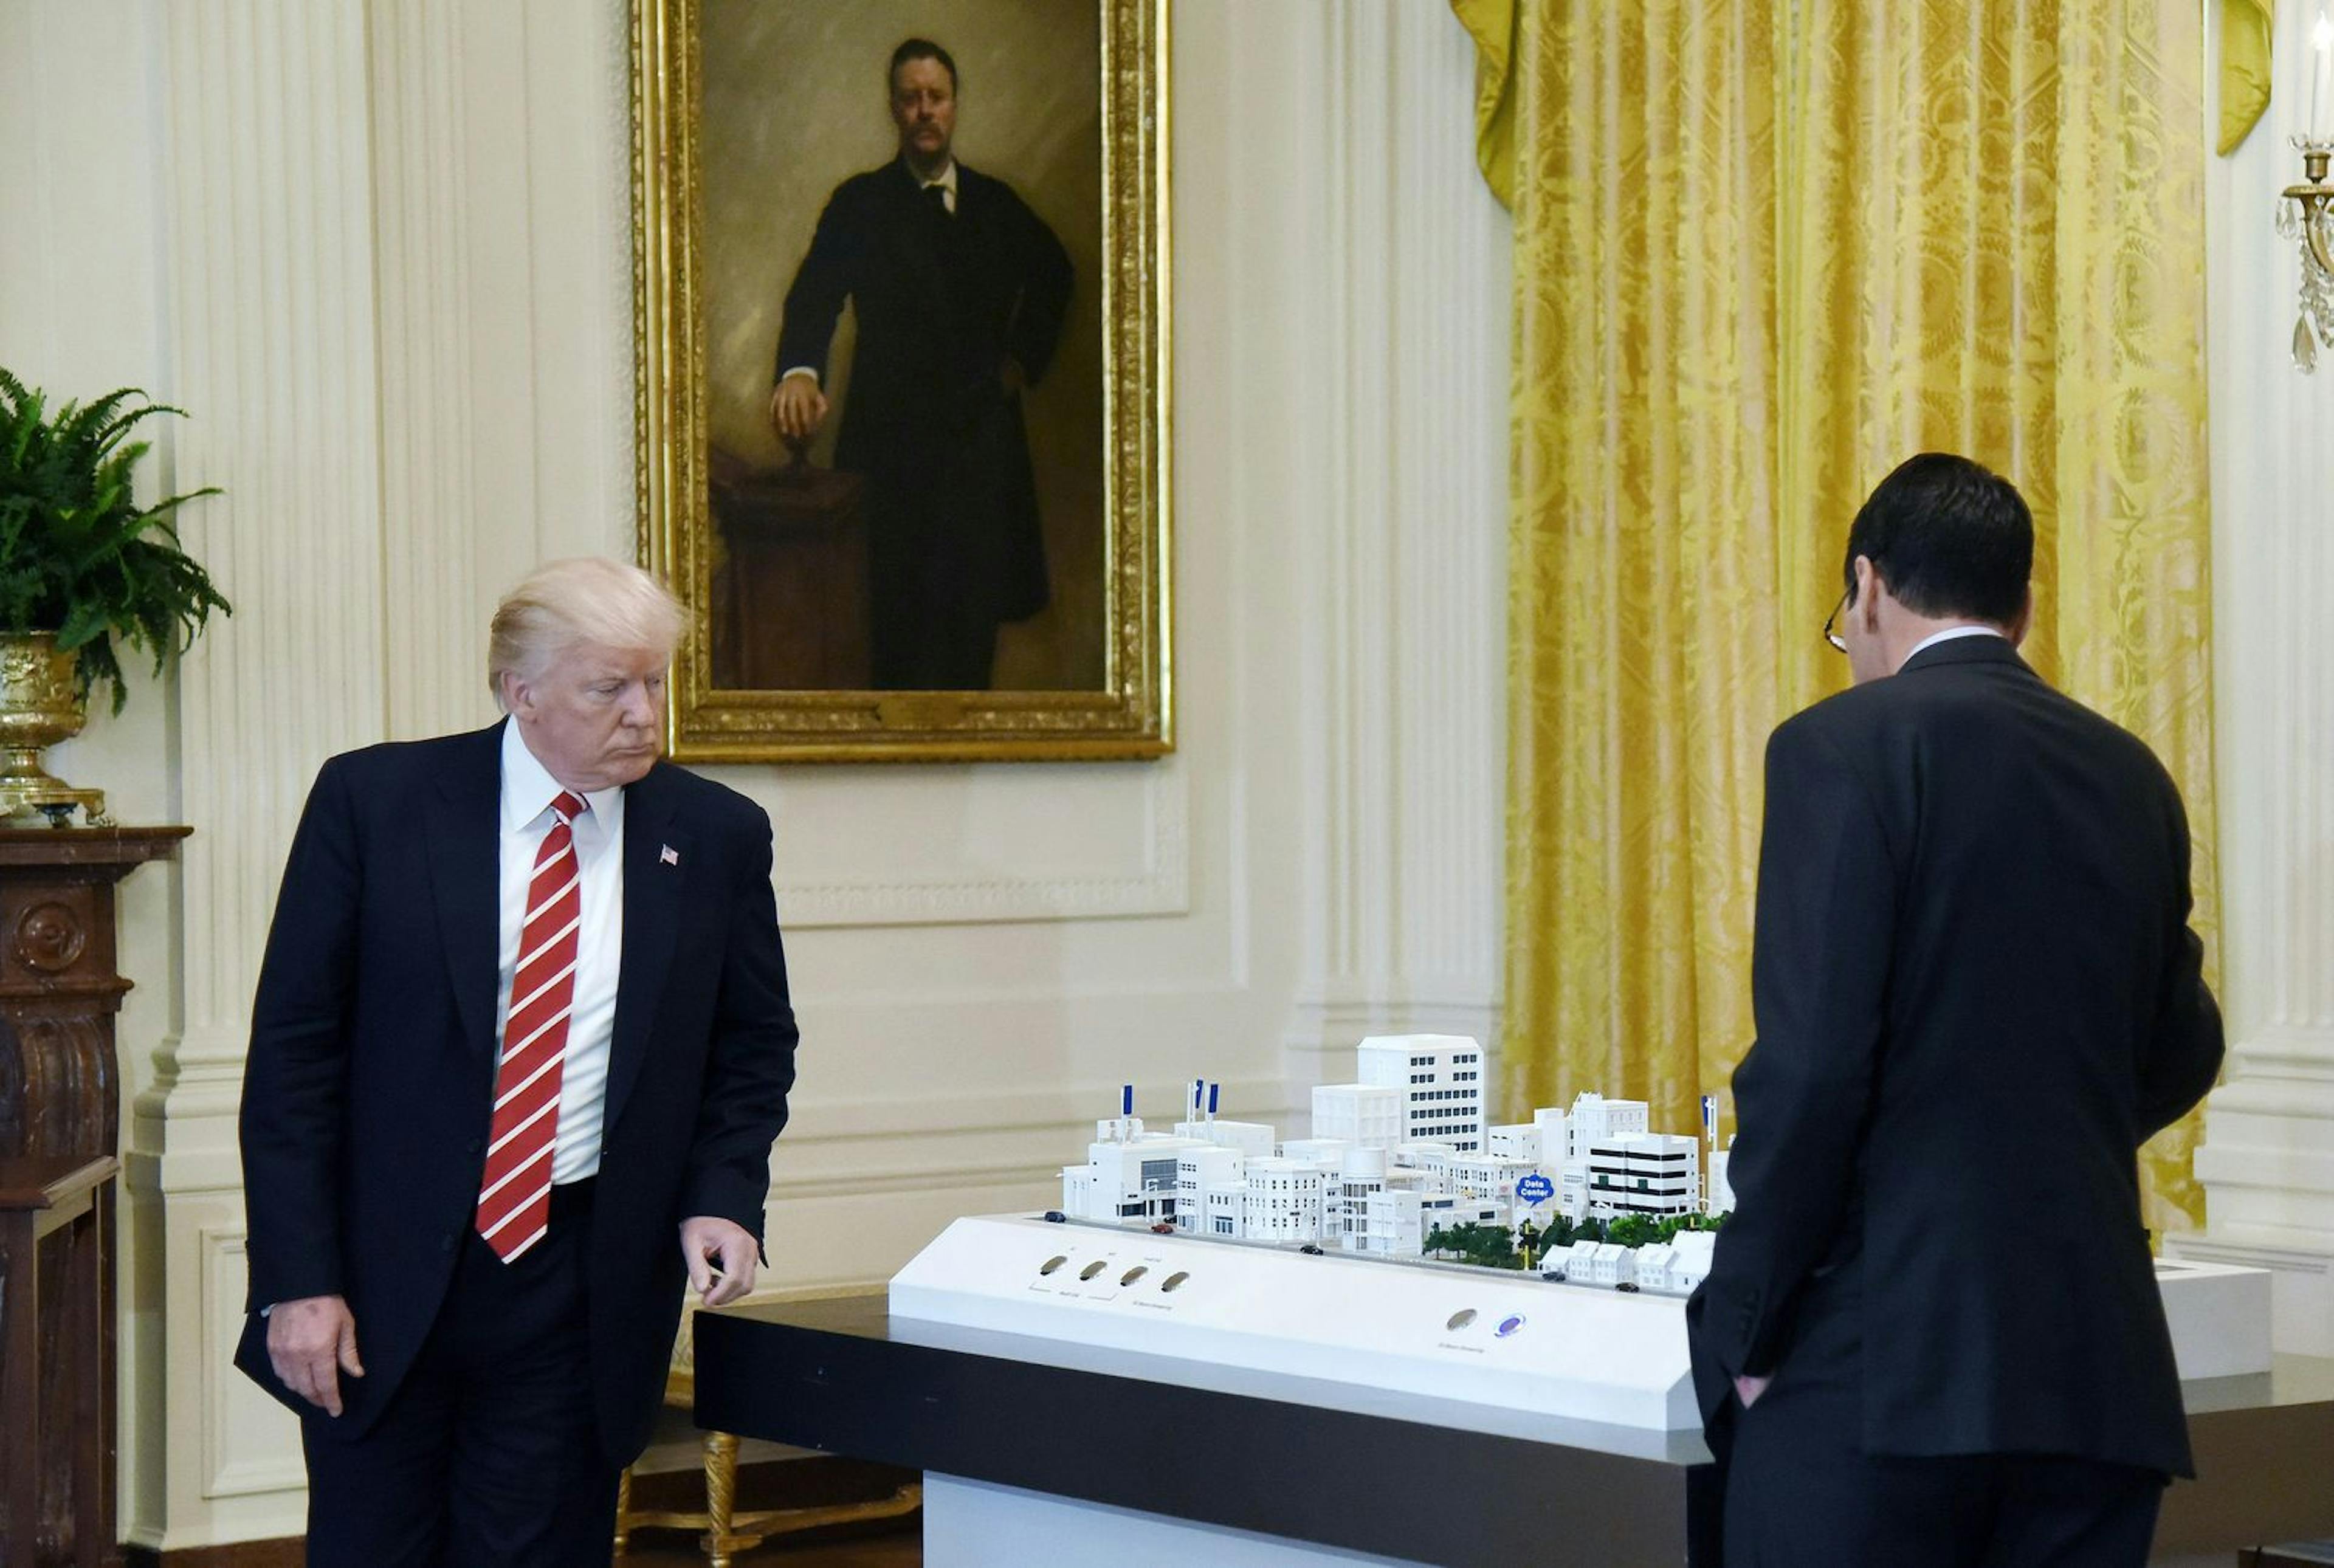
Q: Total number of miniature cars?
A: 5